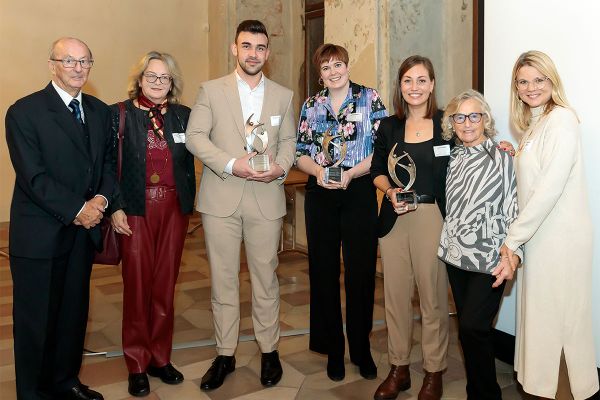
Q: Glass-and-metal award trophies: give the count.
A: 3